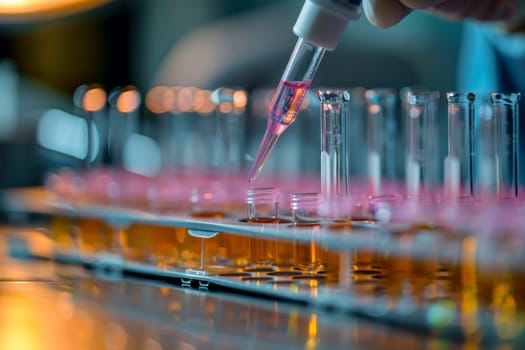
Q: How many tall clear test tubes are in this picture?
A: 5